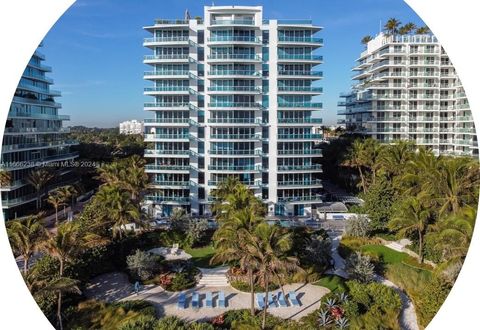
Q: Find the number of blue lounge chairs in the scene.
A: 8